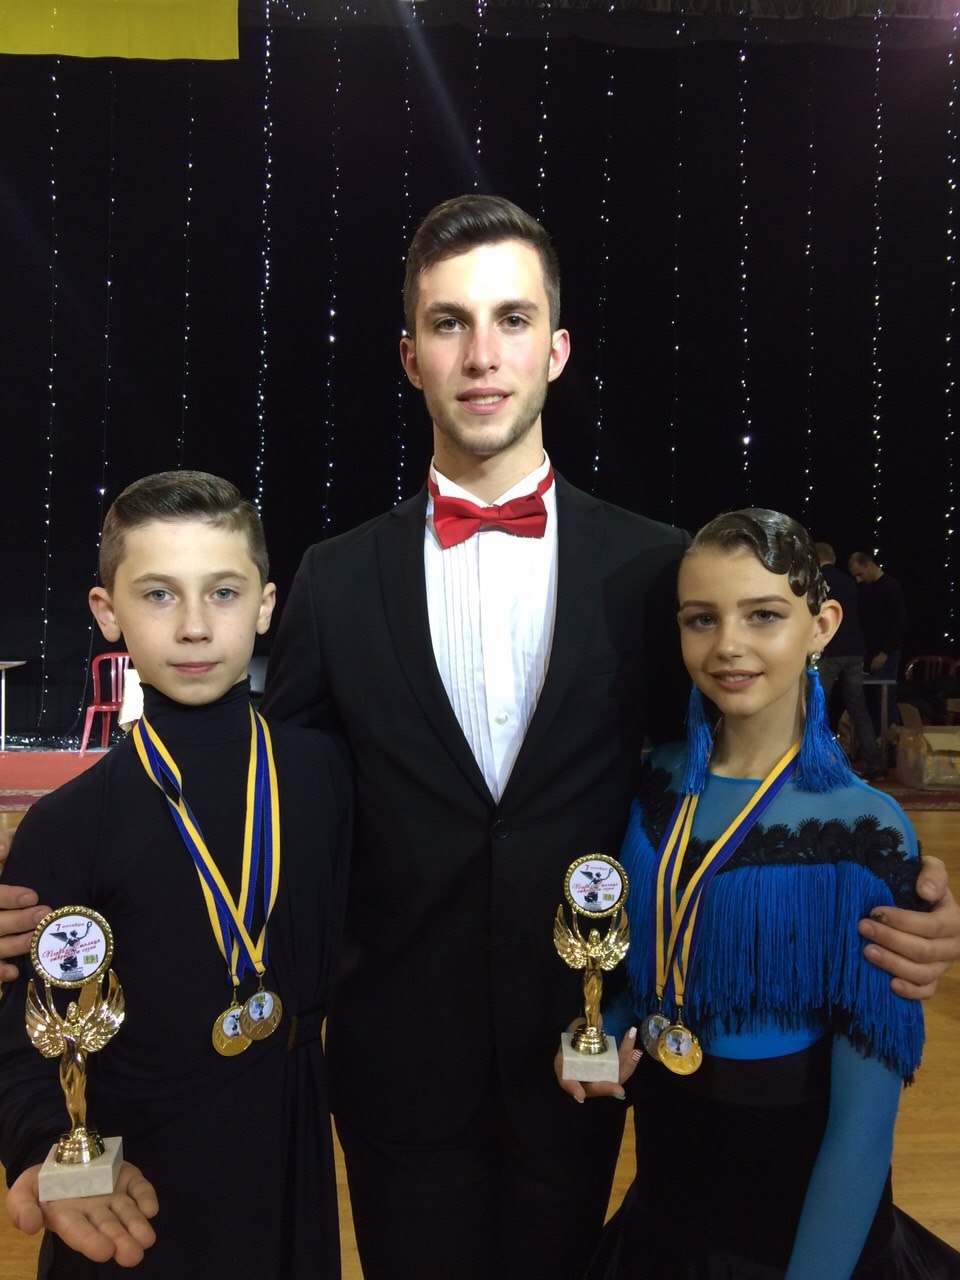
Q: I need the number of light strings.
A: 14